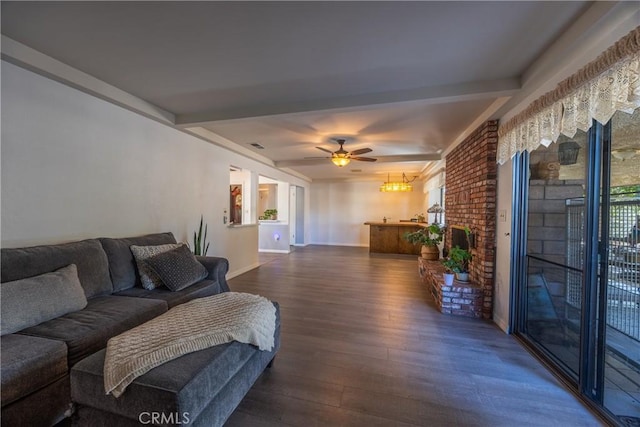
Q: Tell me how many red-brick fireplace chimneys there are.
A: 1